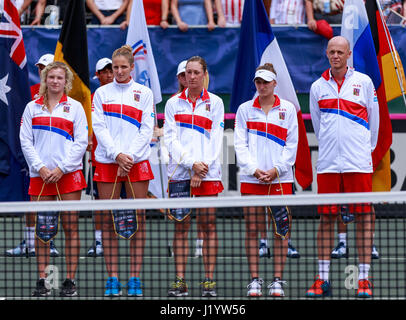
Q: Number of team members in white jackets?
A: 5